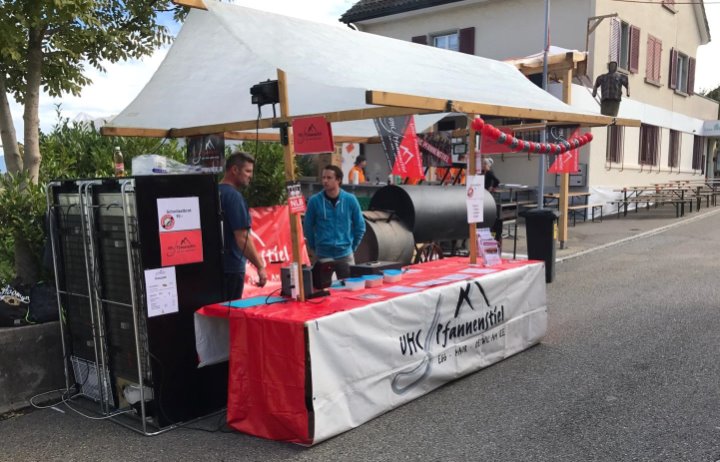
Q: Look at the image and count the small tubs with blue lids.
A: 3